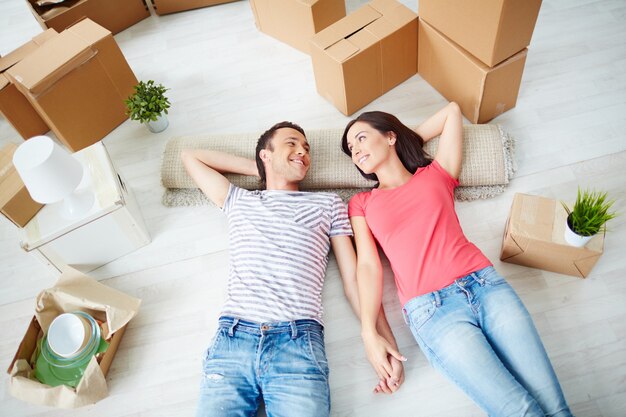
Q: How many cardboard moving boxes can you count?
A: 11